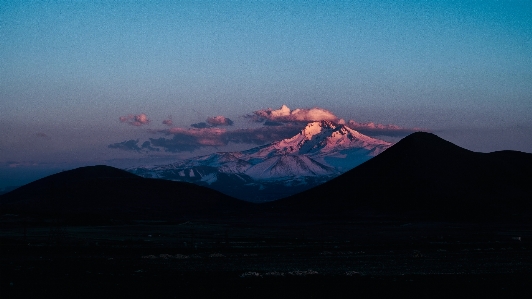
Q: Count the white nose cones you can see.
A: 0